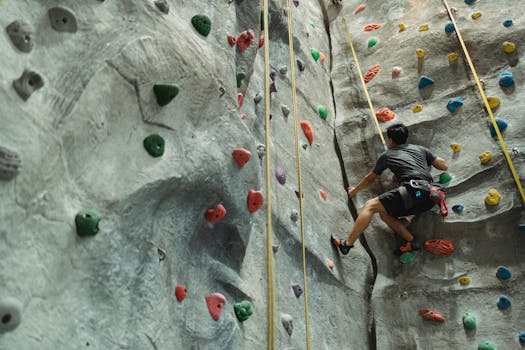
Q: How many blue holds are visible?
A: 12